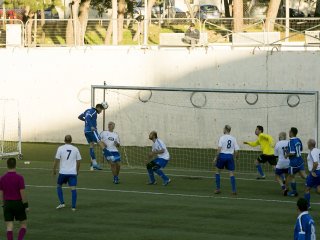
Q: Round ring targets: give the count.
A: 4